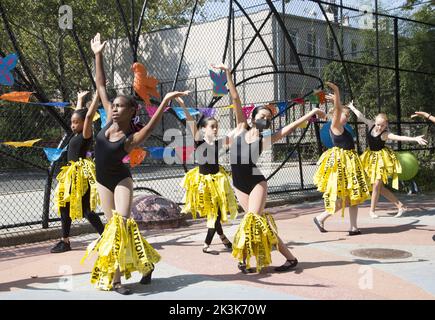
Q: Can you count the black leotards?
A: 6